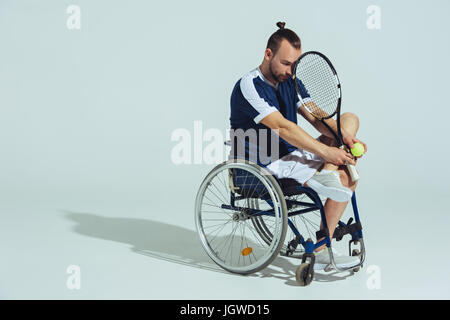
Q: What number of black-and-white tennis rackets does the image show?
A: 1